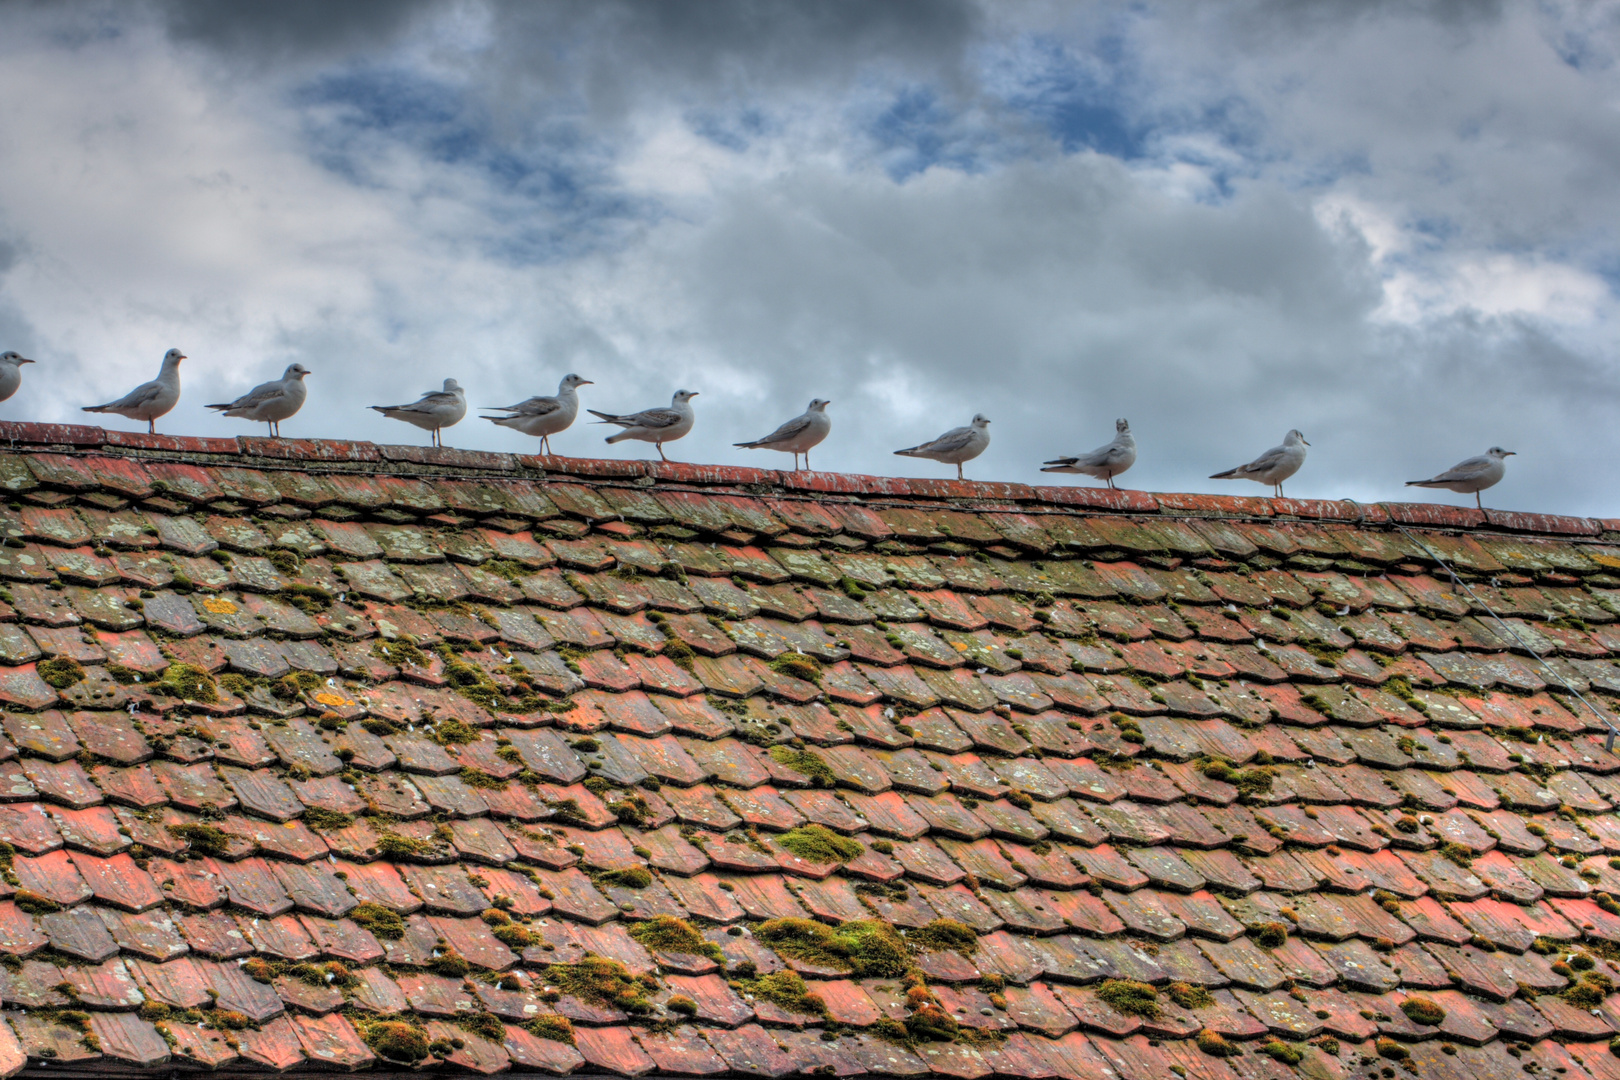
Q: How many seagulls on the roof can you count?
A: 11